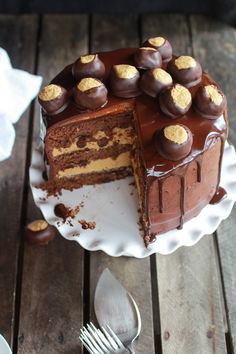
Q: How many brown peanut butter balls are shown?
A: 12